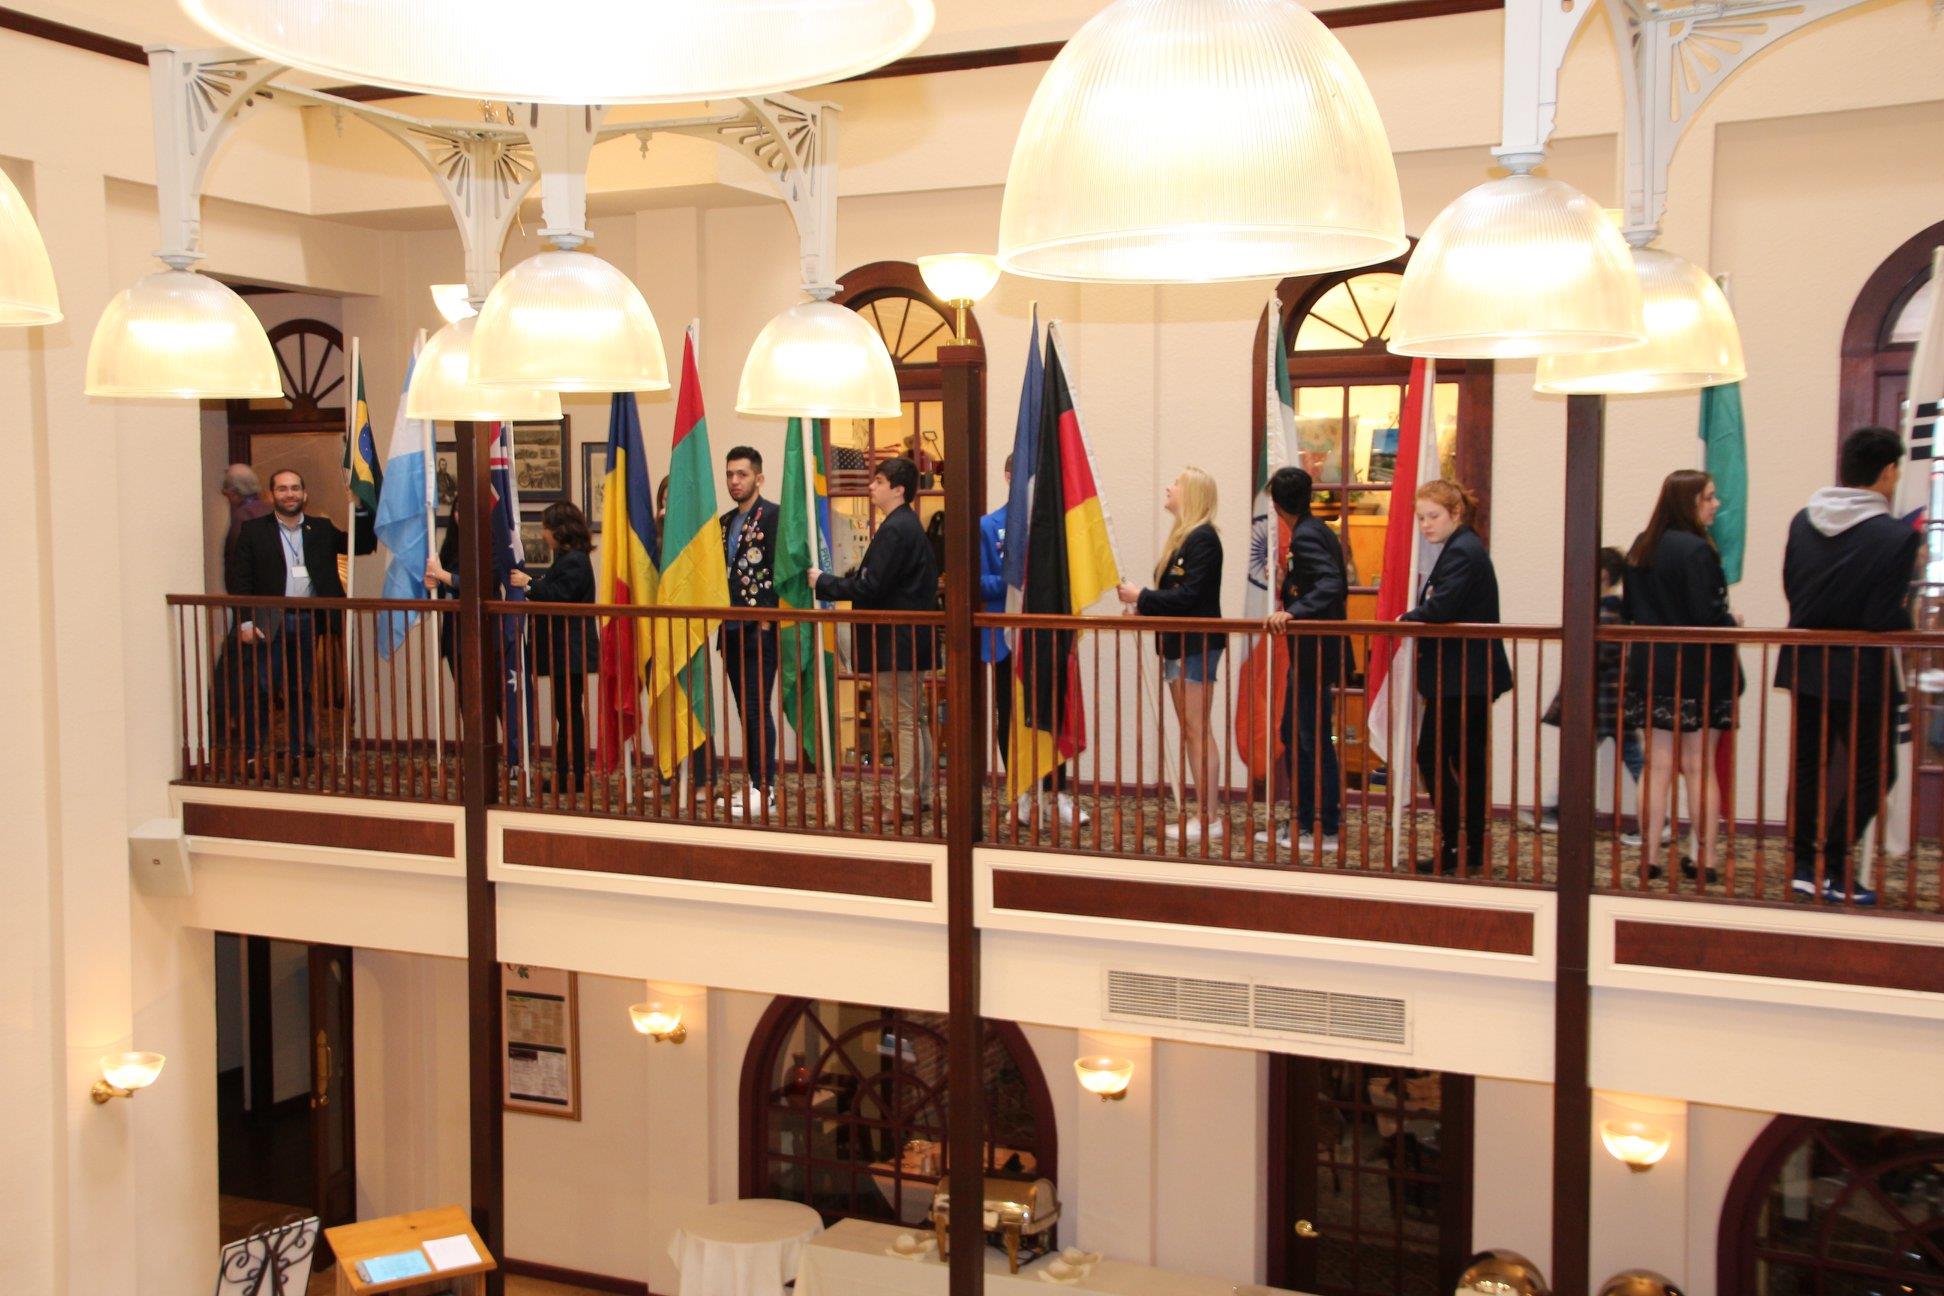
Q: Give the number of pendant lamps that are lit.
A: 9